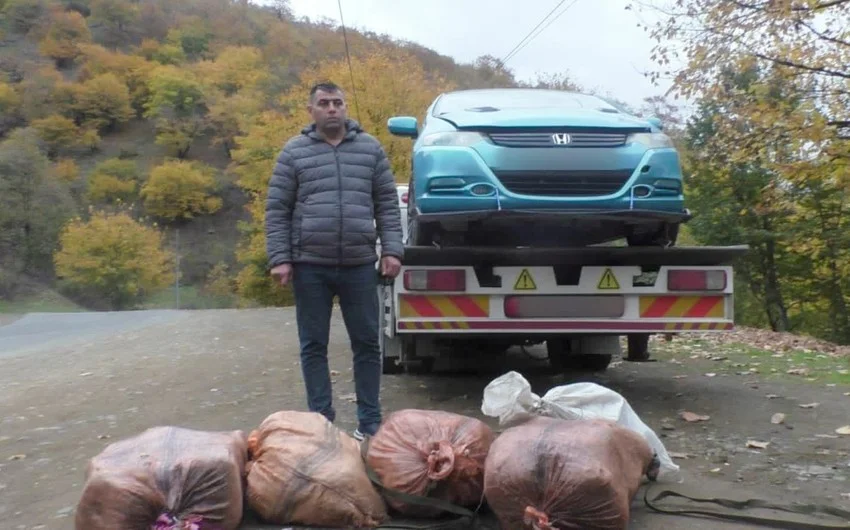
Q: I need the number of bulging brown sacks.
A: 4